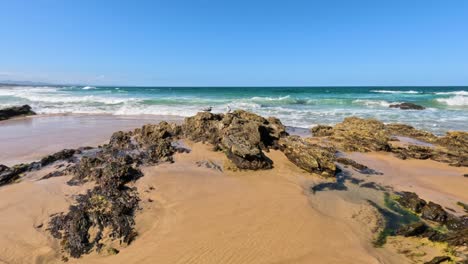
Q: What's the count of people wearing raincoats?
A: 0